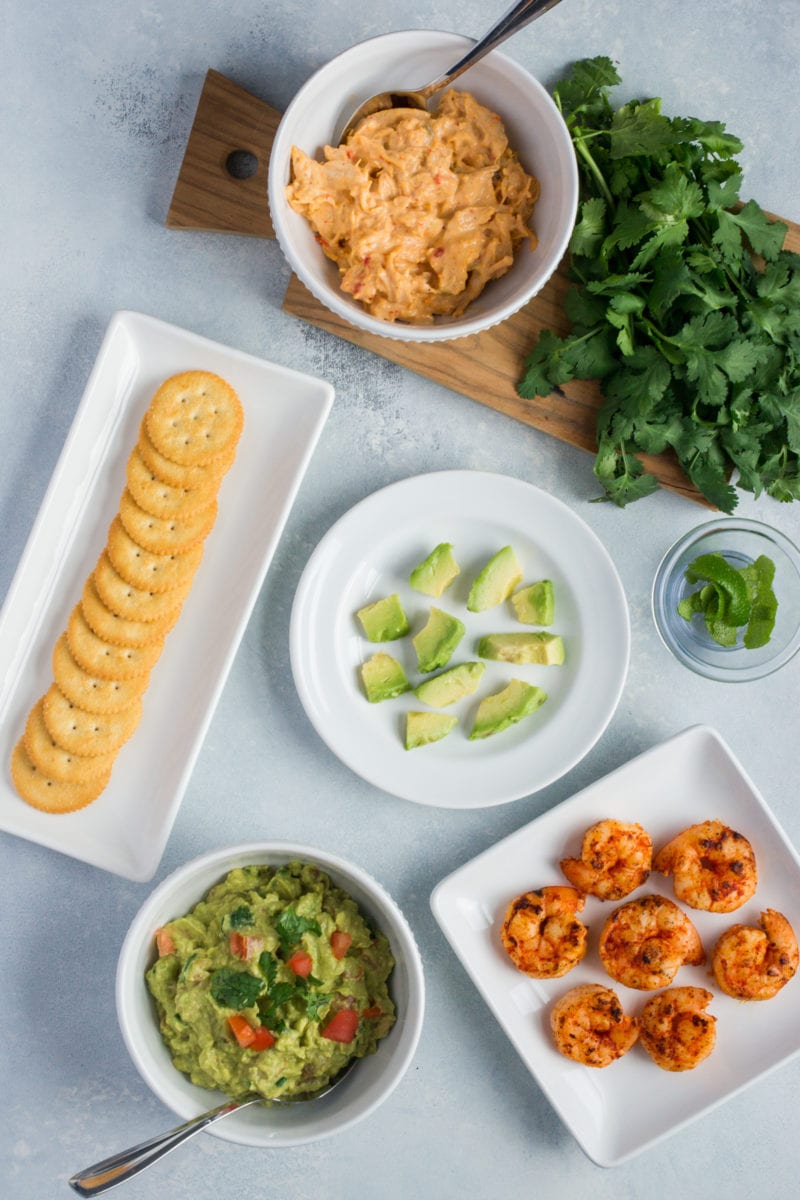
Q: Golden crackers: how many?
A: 12